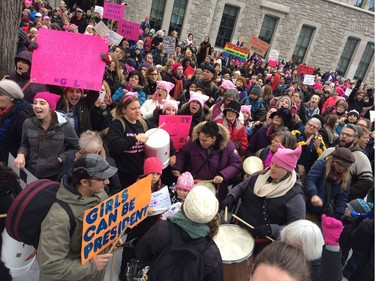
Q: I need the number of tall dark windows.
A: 7